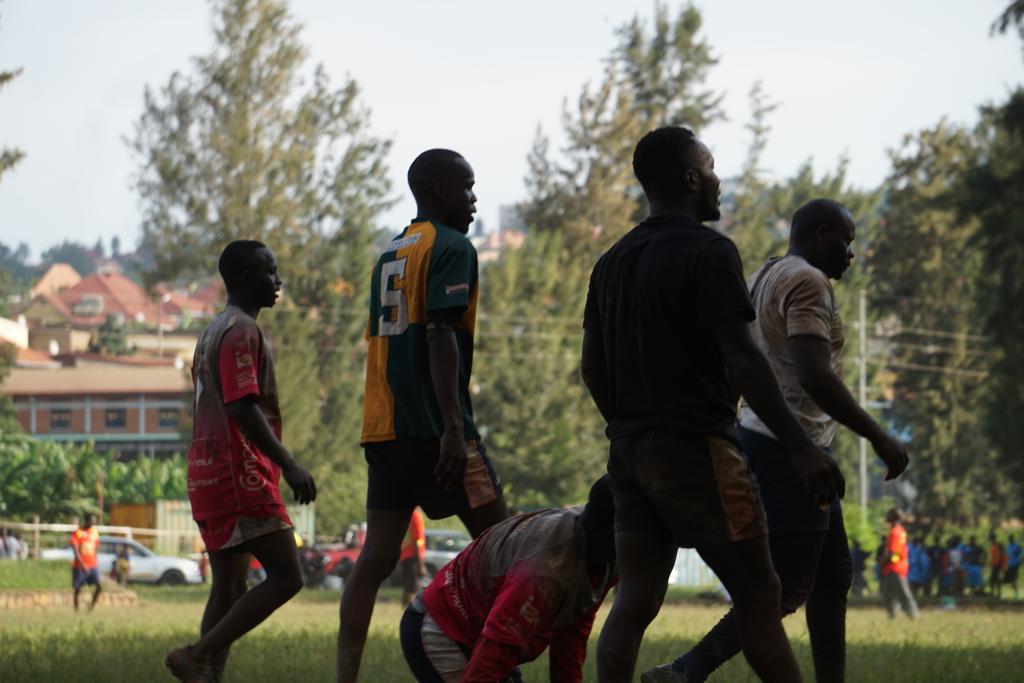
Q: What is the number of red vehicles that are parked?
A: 1